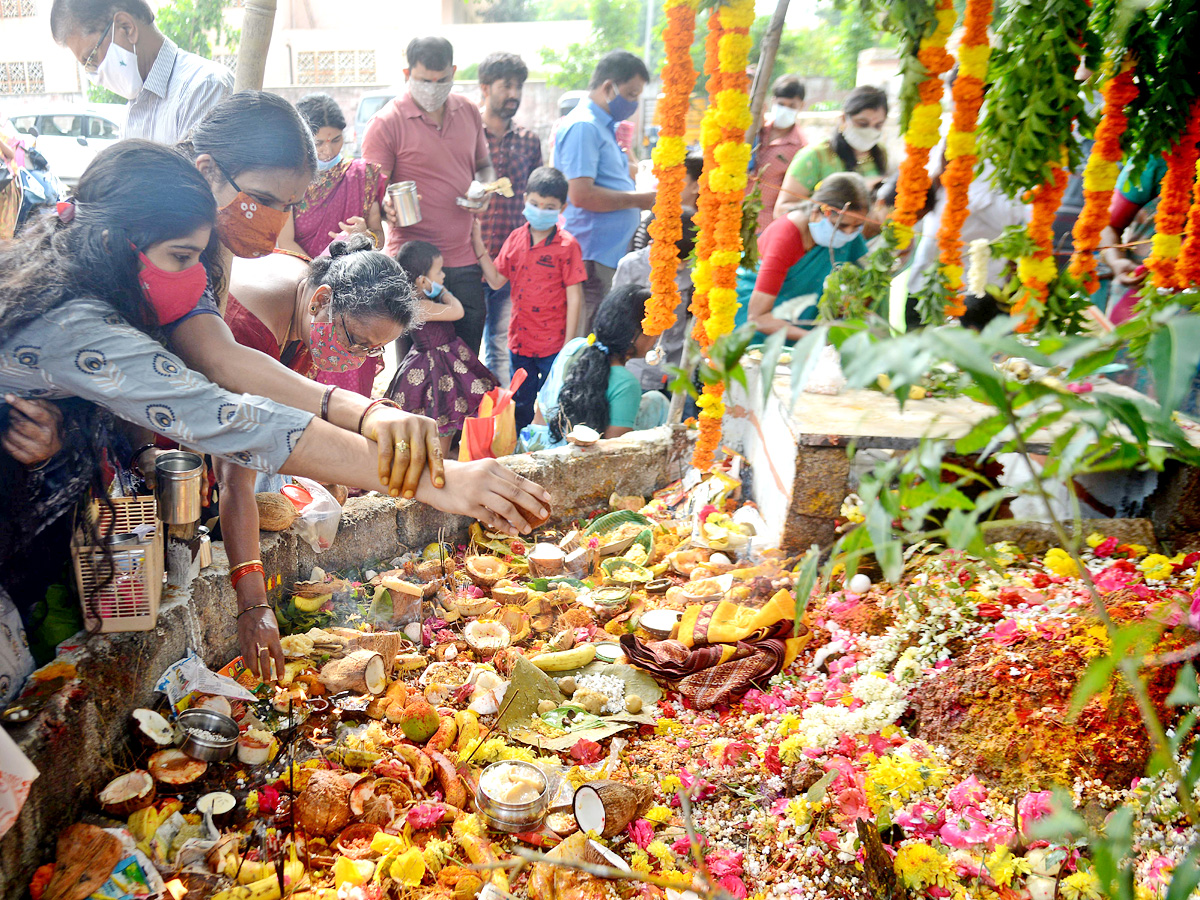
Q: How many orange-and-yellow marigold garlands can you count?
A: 9